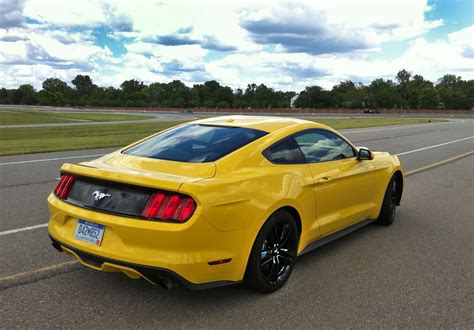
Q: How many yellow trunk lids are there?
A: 1